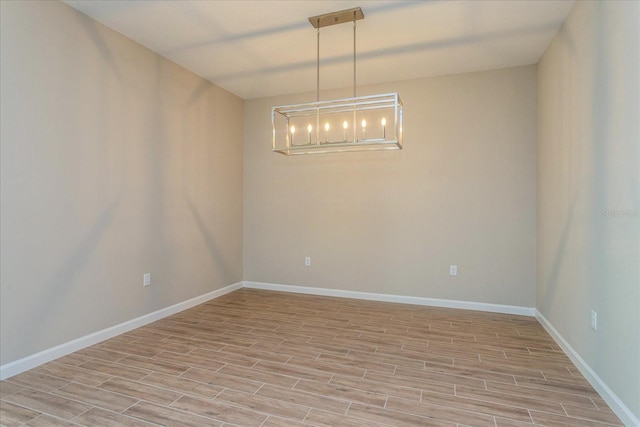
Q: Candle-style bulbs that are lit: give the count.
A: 6